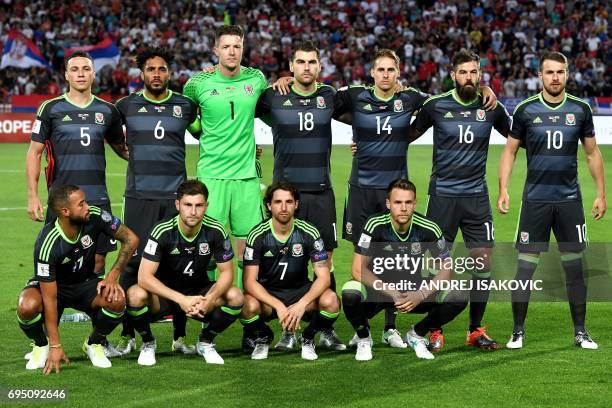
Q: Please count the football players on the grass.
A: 11